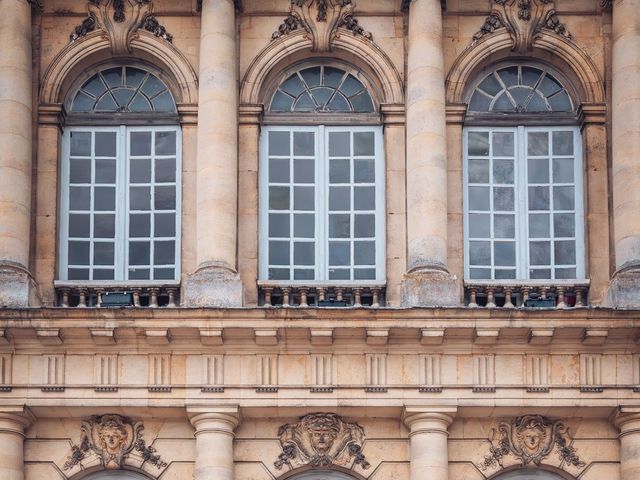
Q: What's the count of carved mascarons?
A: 3